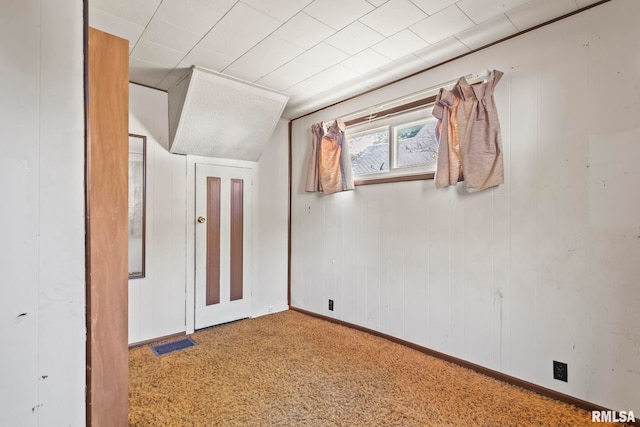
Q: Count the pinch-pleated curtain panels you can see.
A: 2